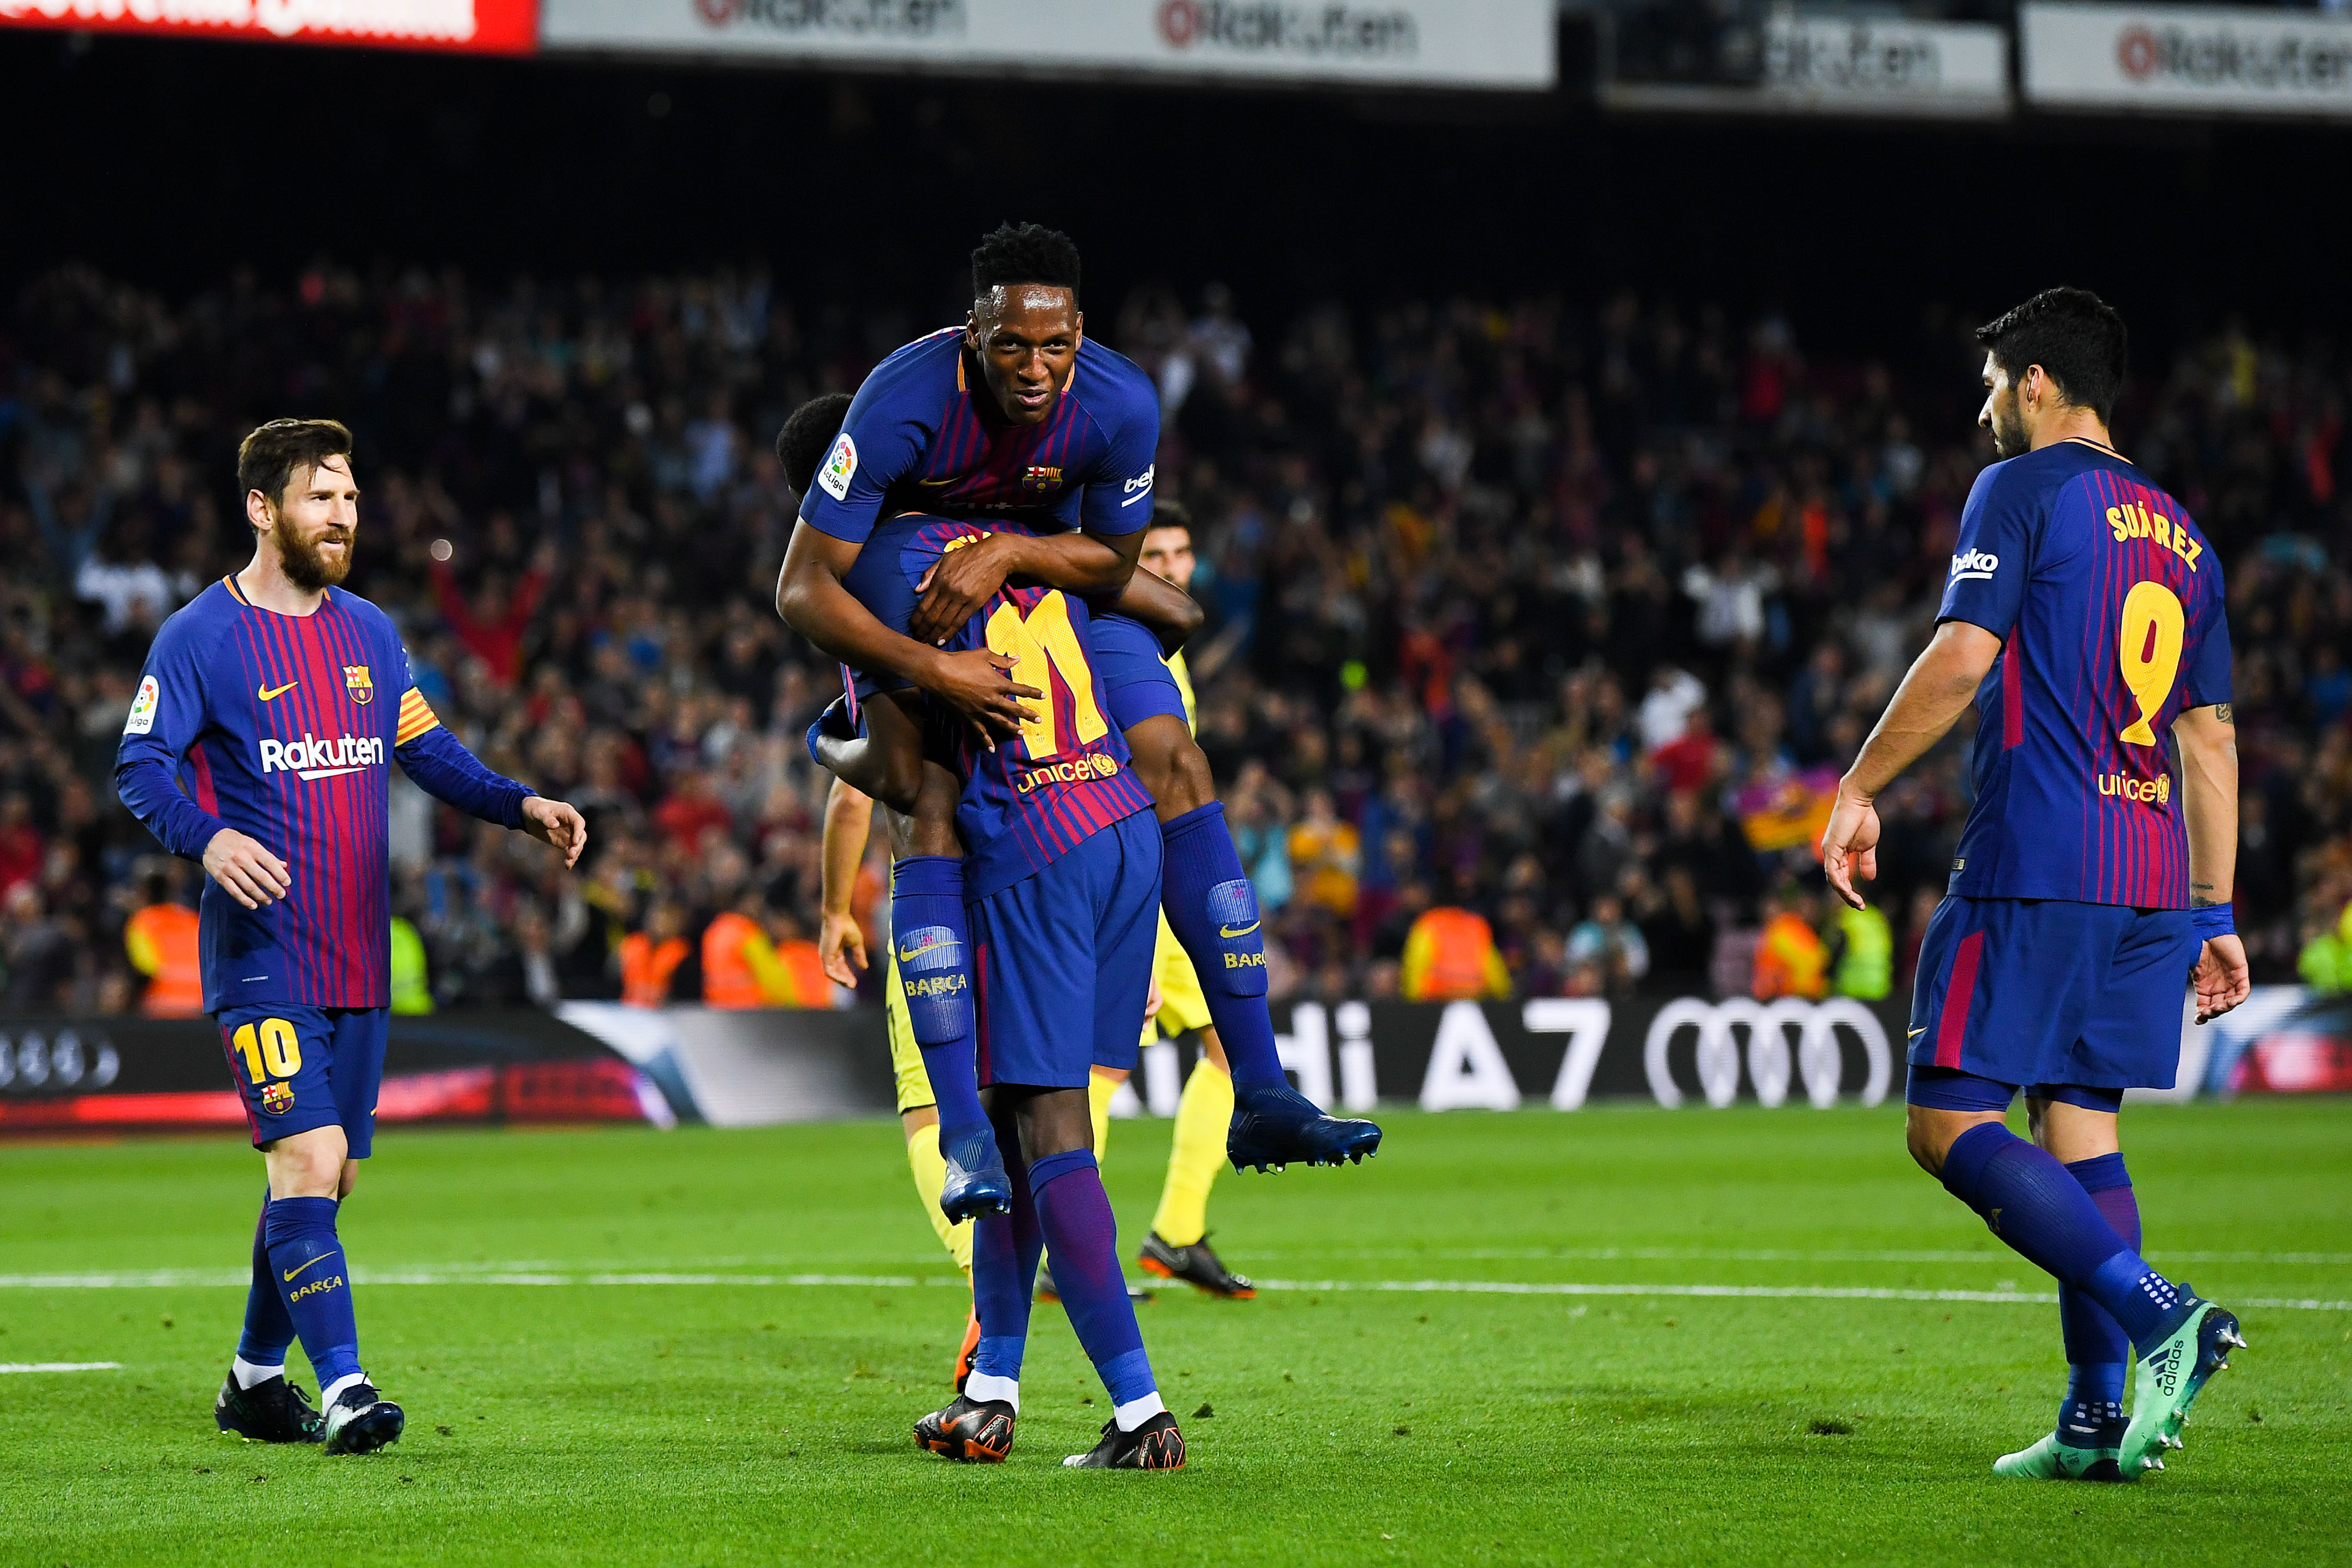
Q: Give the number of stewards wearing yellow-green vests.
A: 3